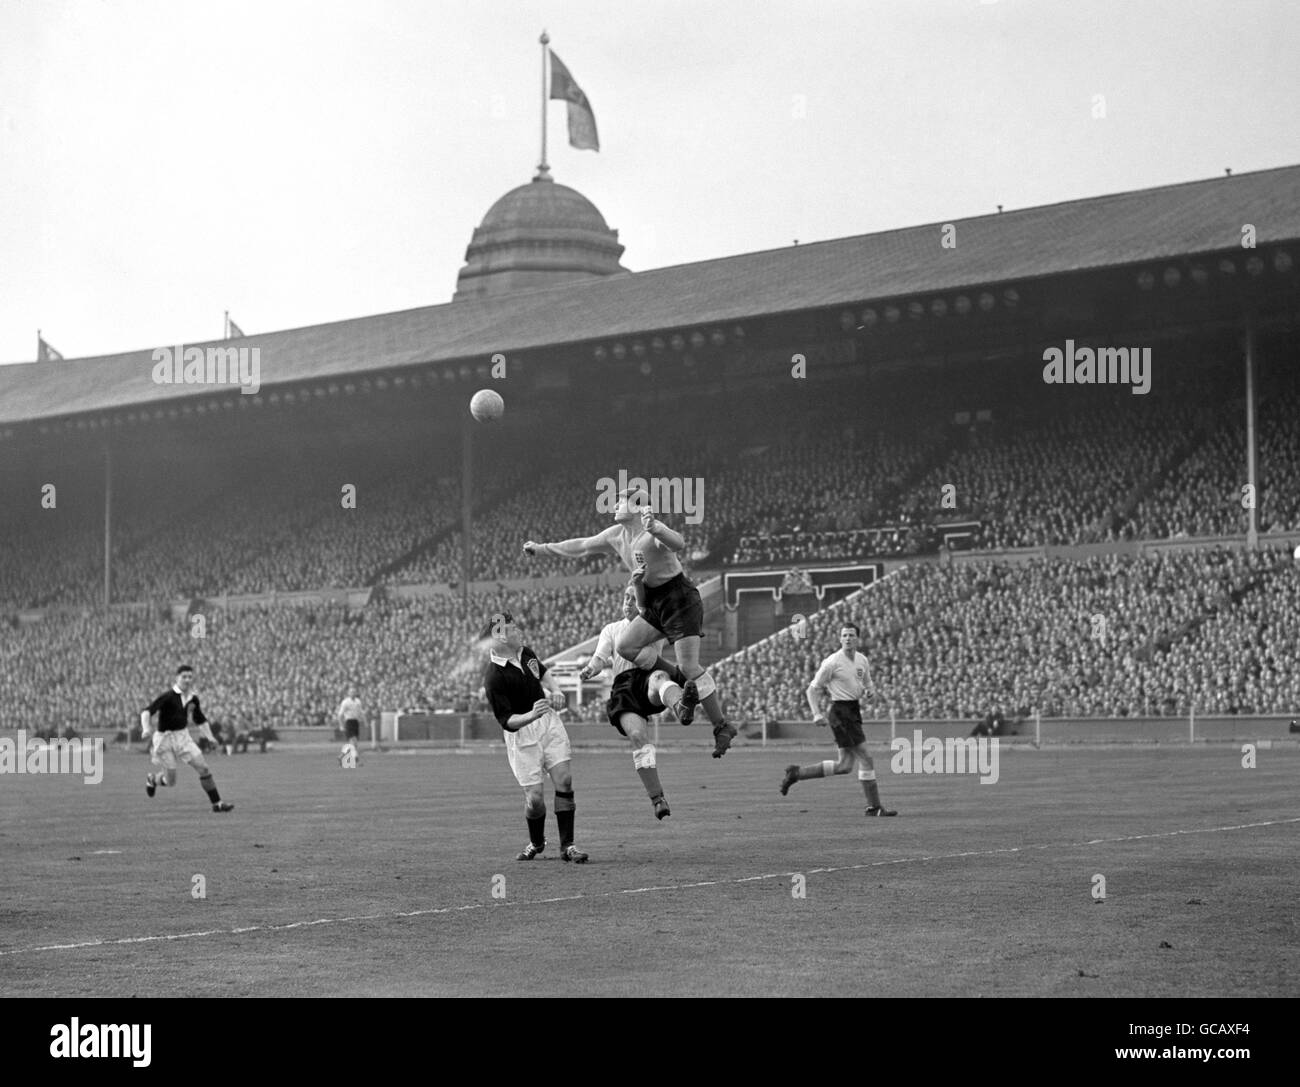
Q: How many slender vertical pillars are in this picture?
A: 3